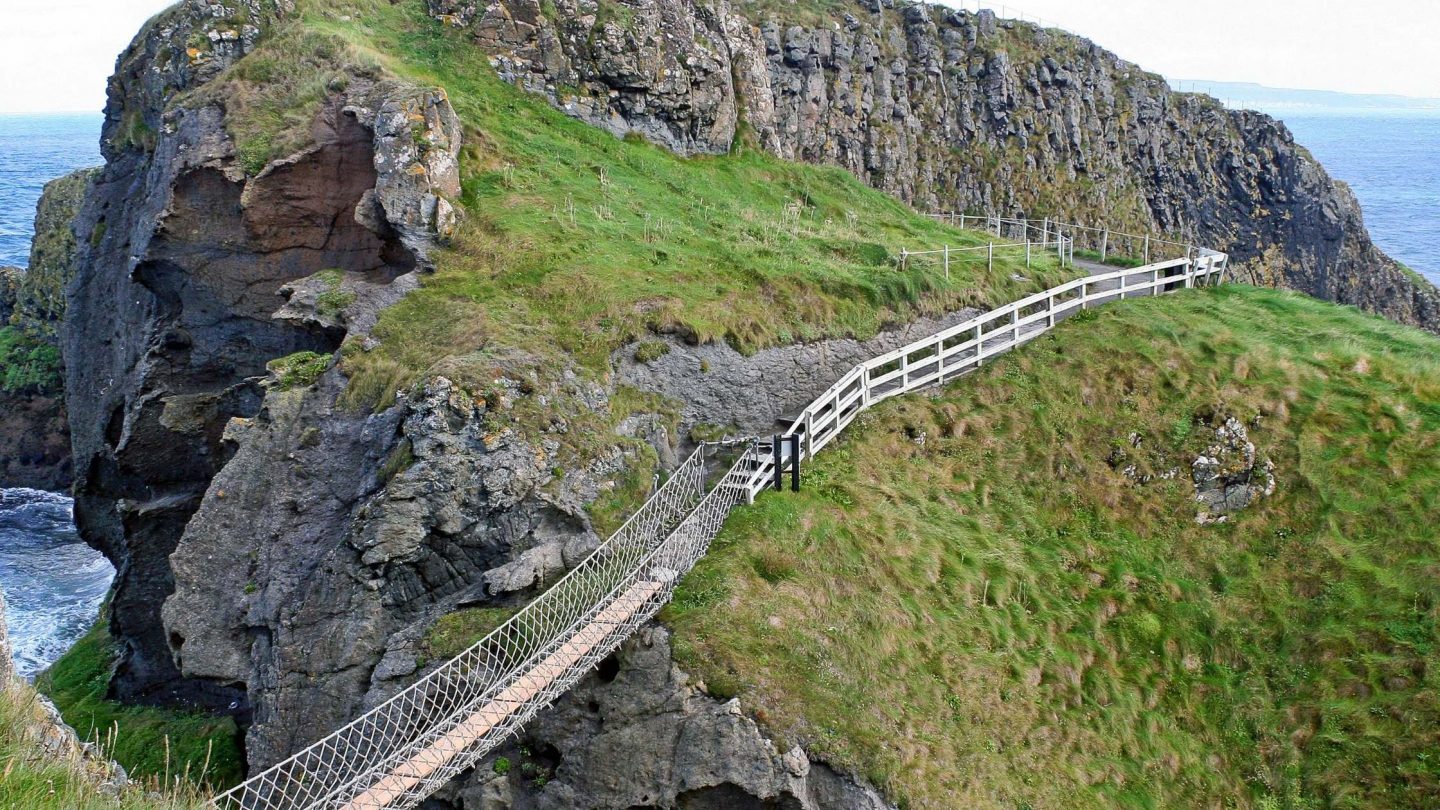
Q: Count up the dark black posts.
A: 2